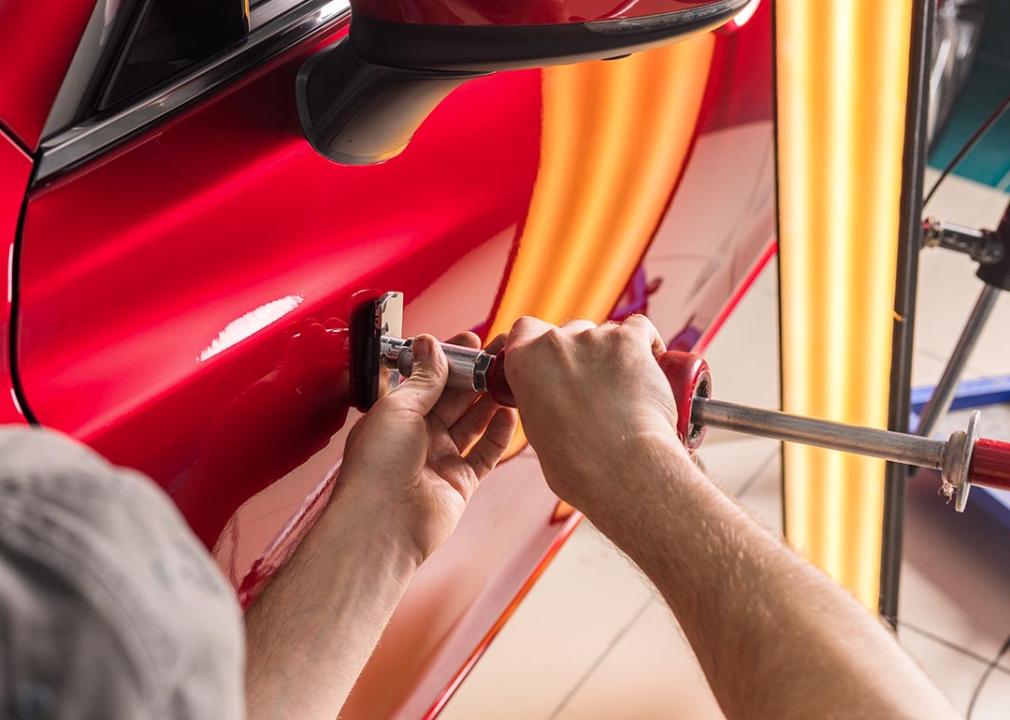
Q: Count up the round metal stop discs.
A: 1